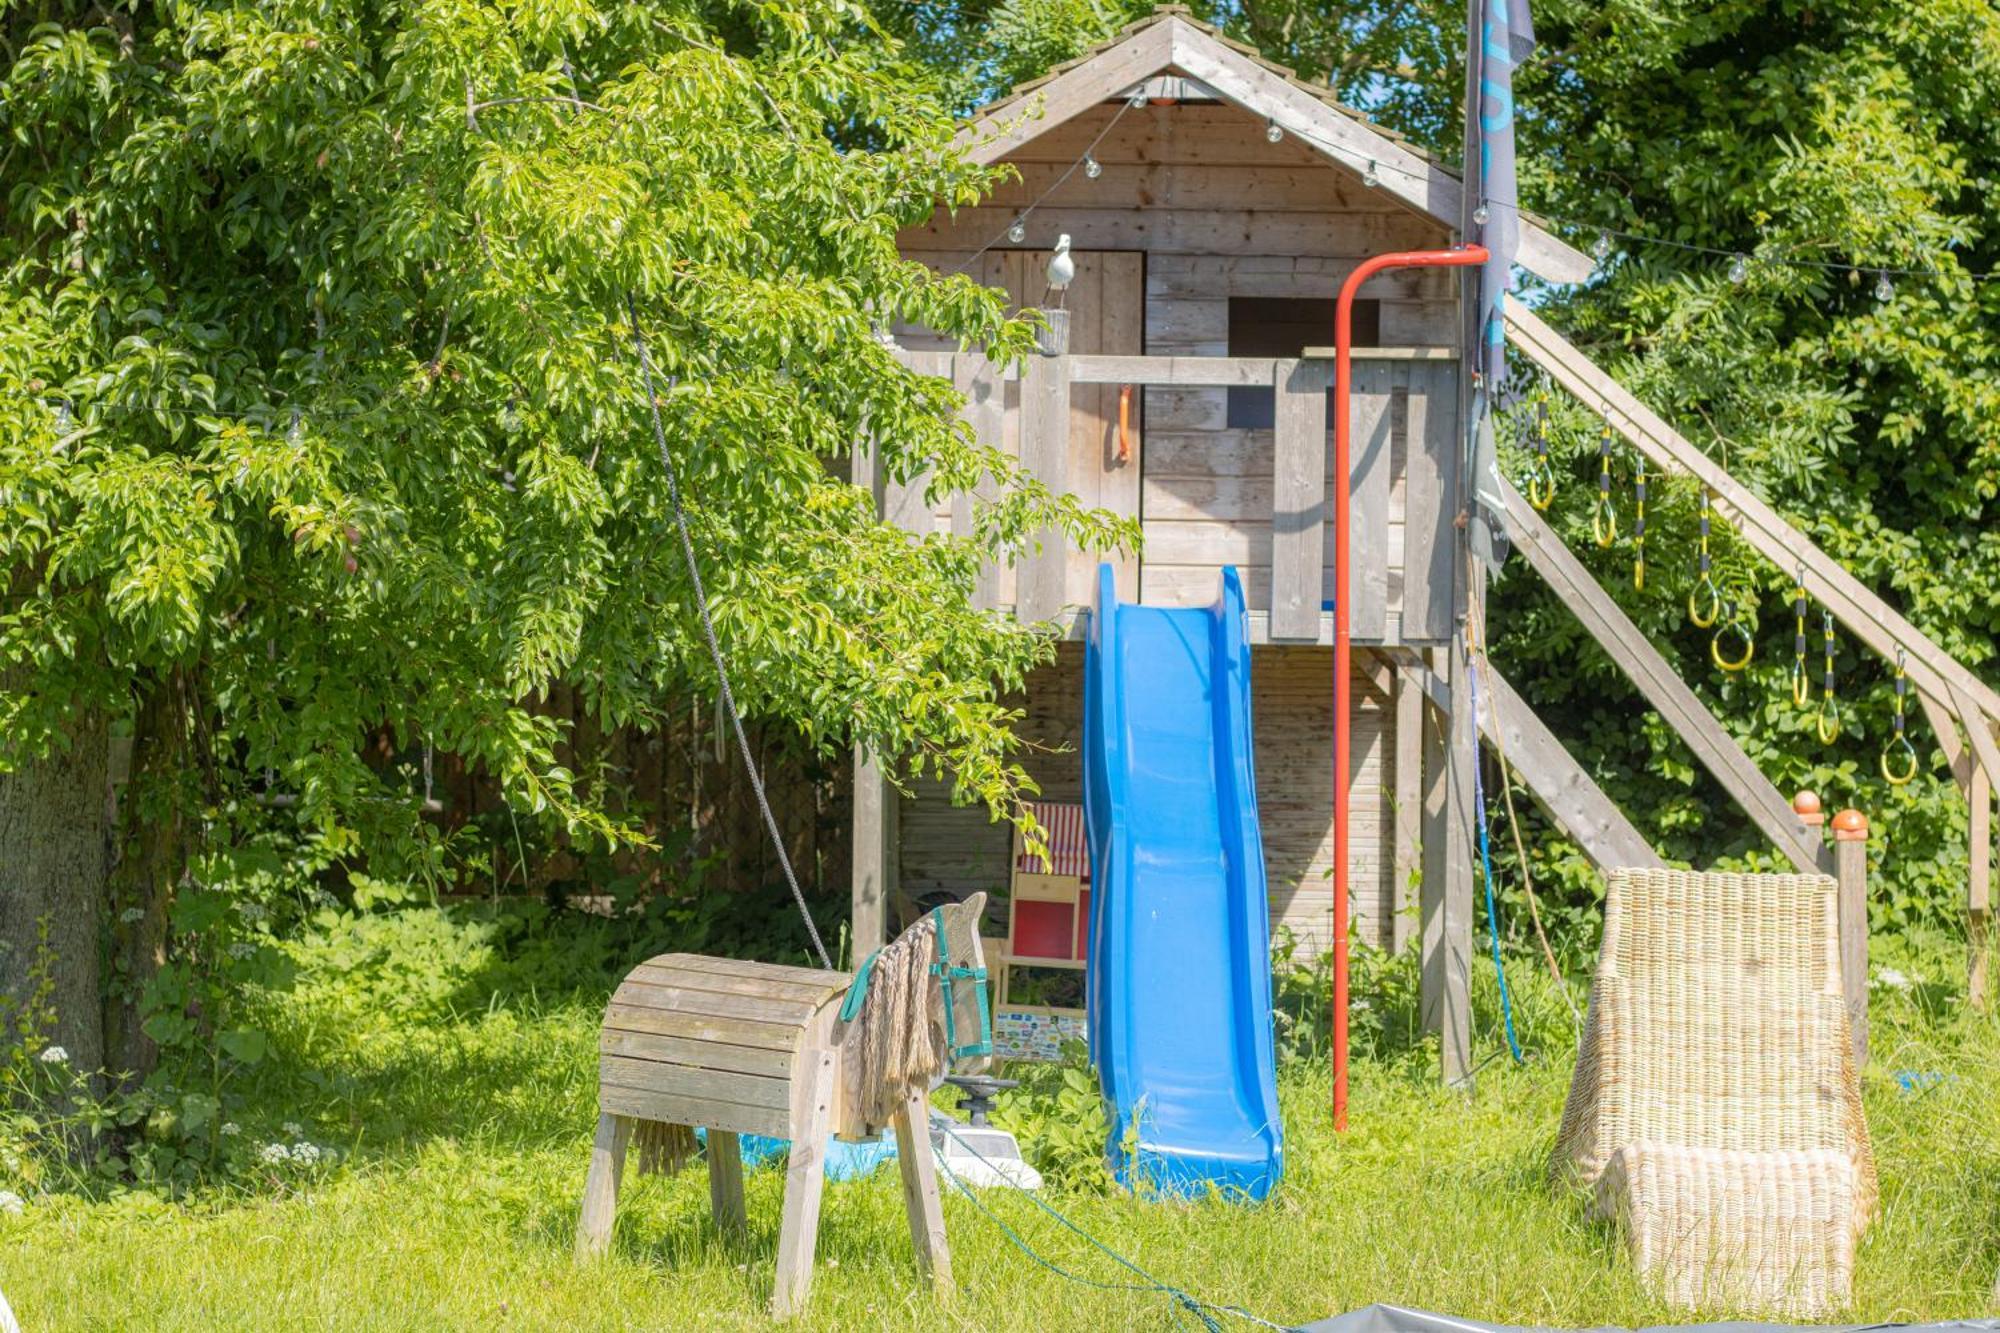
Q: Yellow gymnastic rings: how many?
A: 8